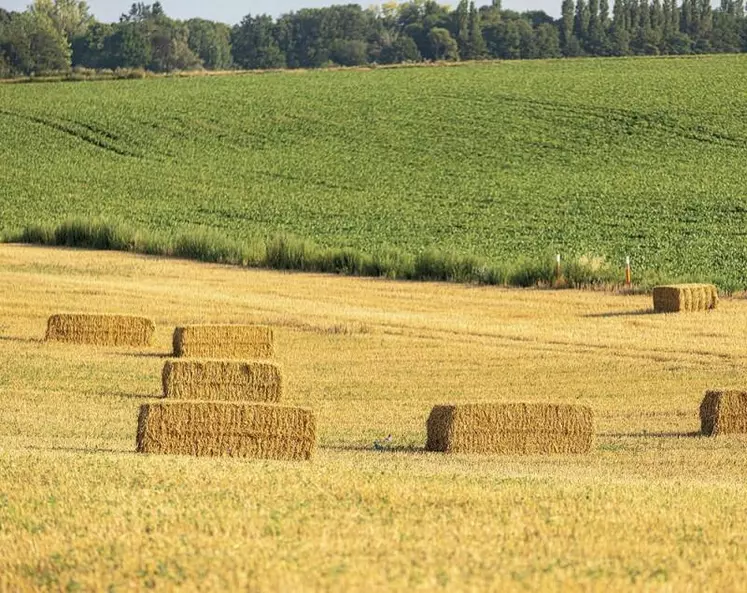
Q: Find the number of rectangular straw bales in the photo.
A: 7